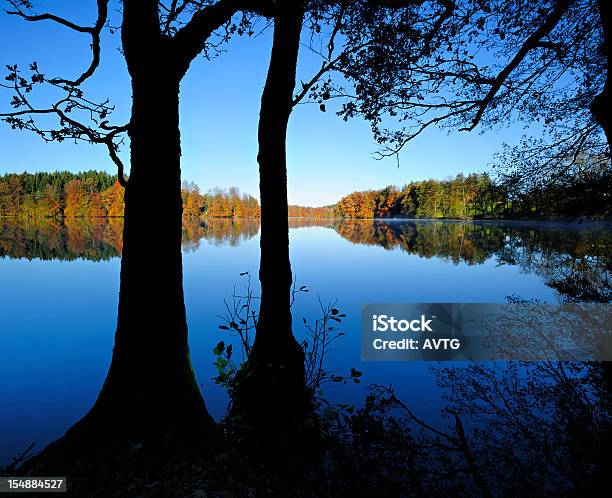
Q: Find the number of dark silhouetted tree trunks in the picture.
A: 2